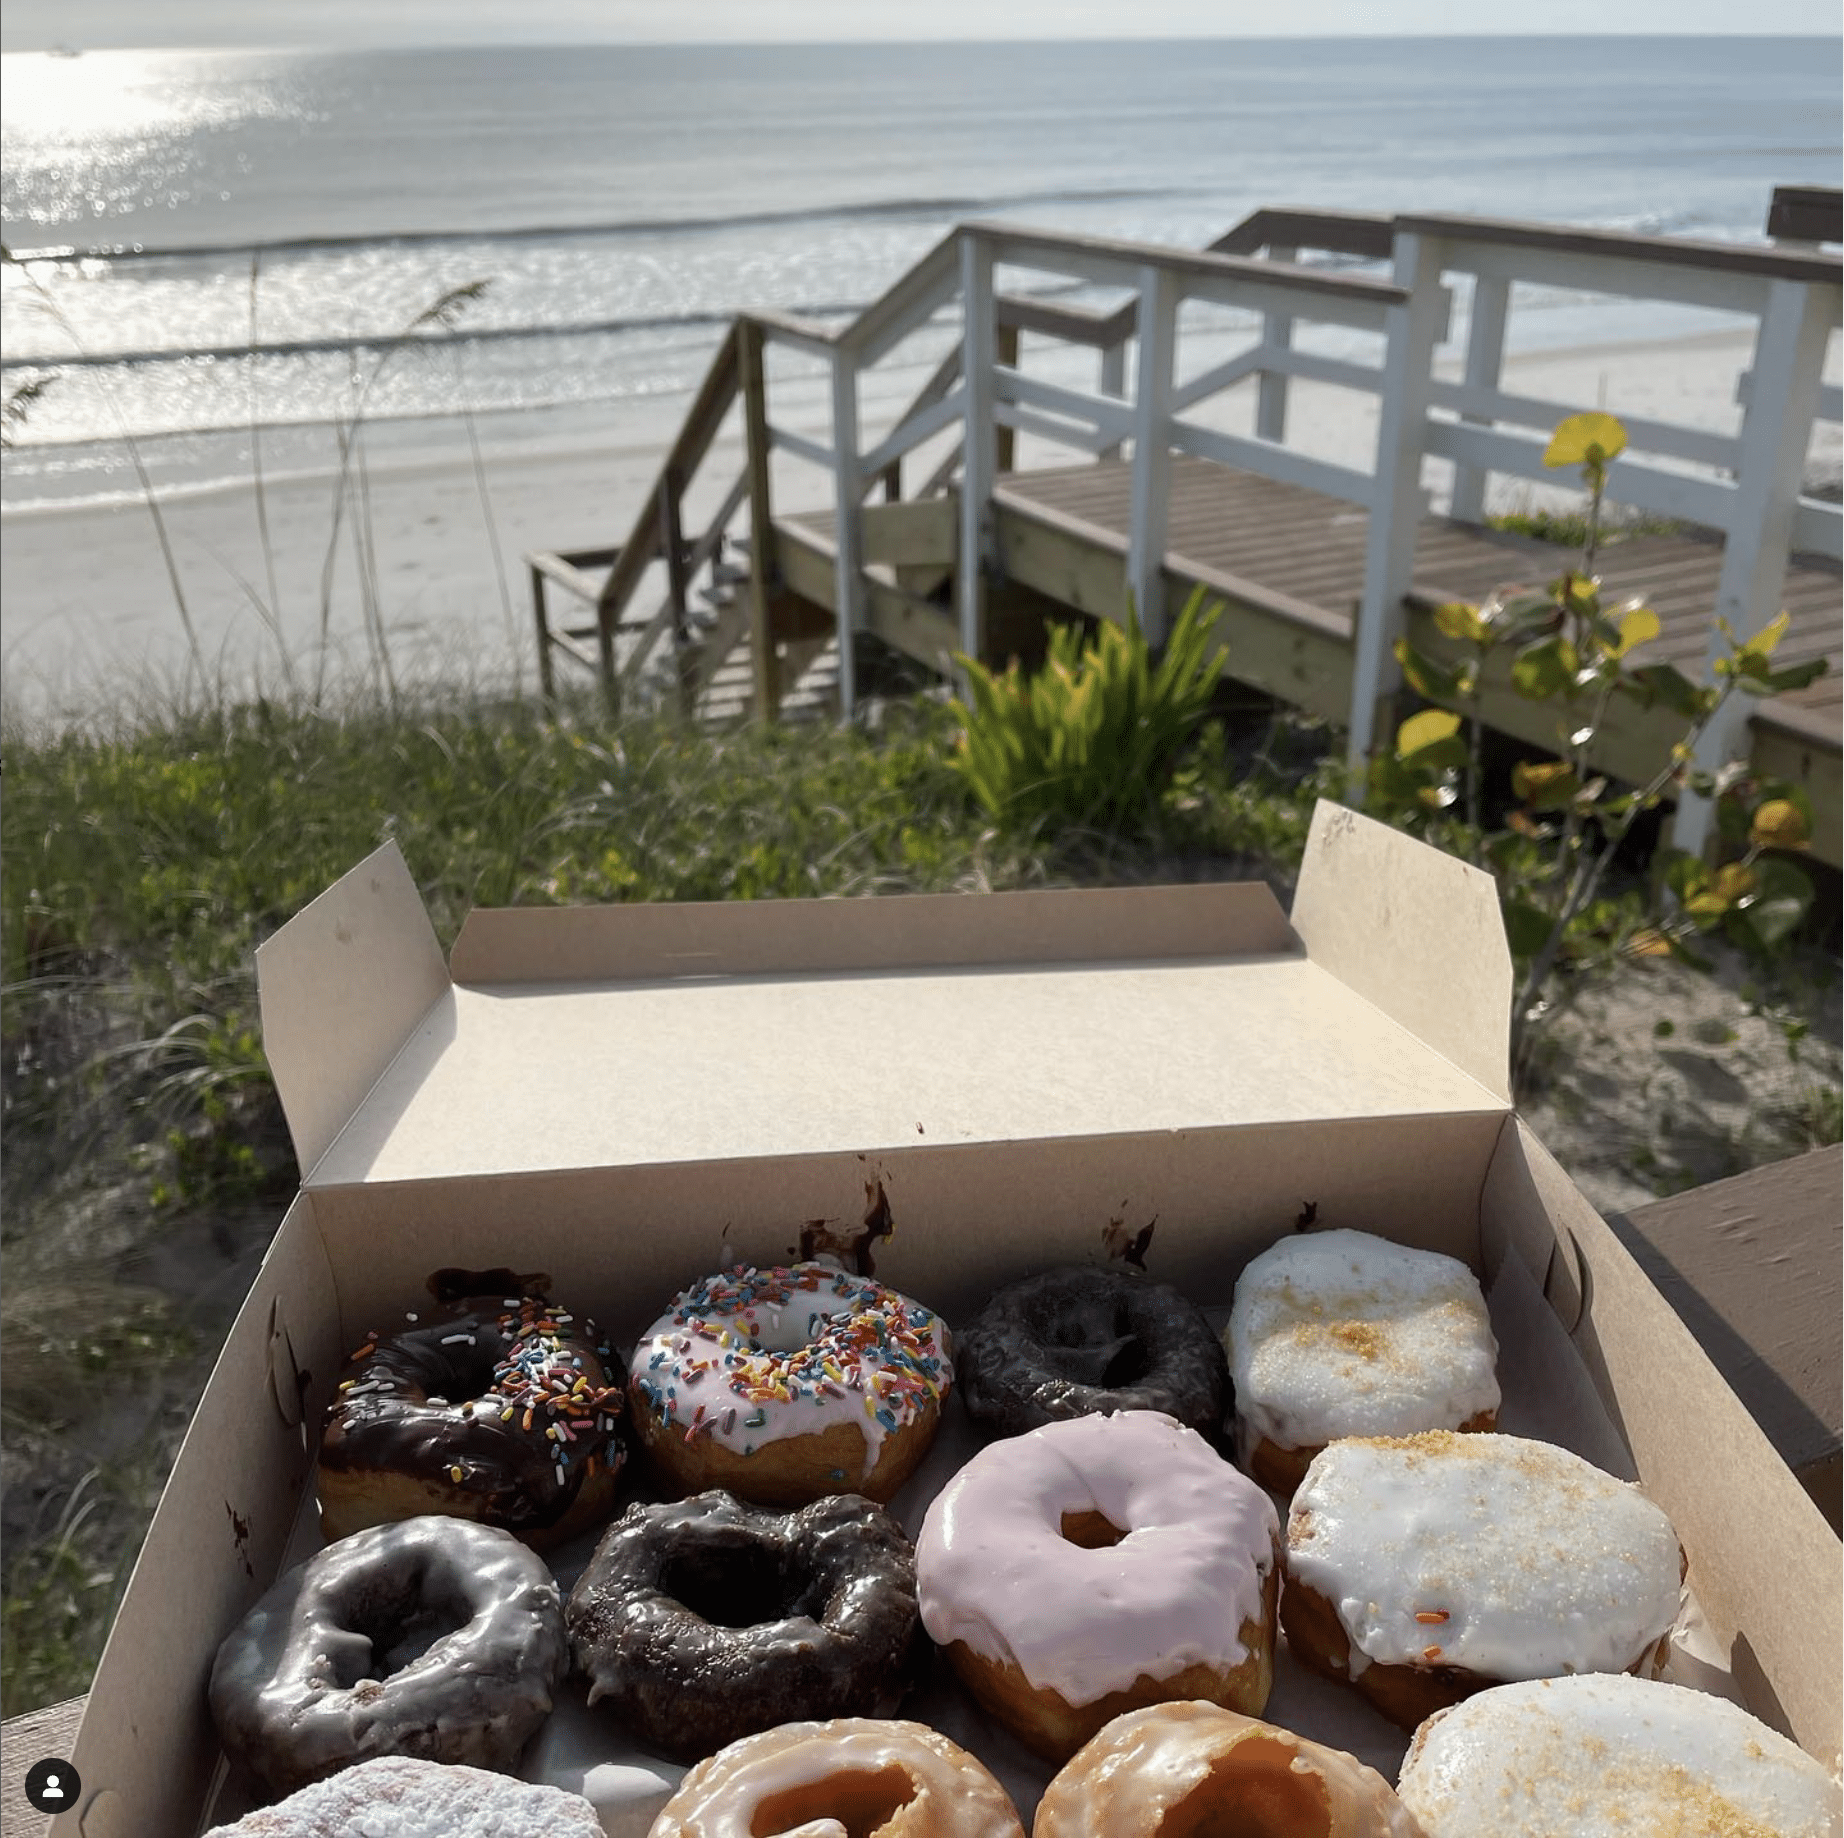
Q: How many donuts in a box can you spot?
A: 12